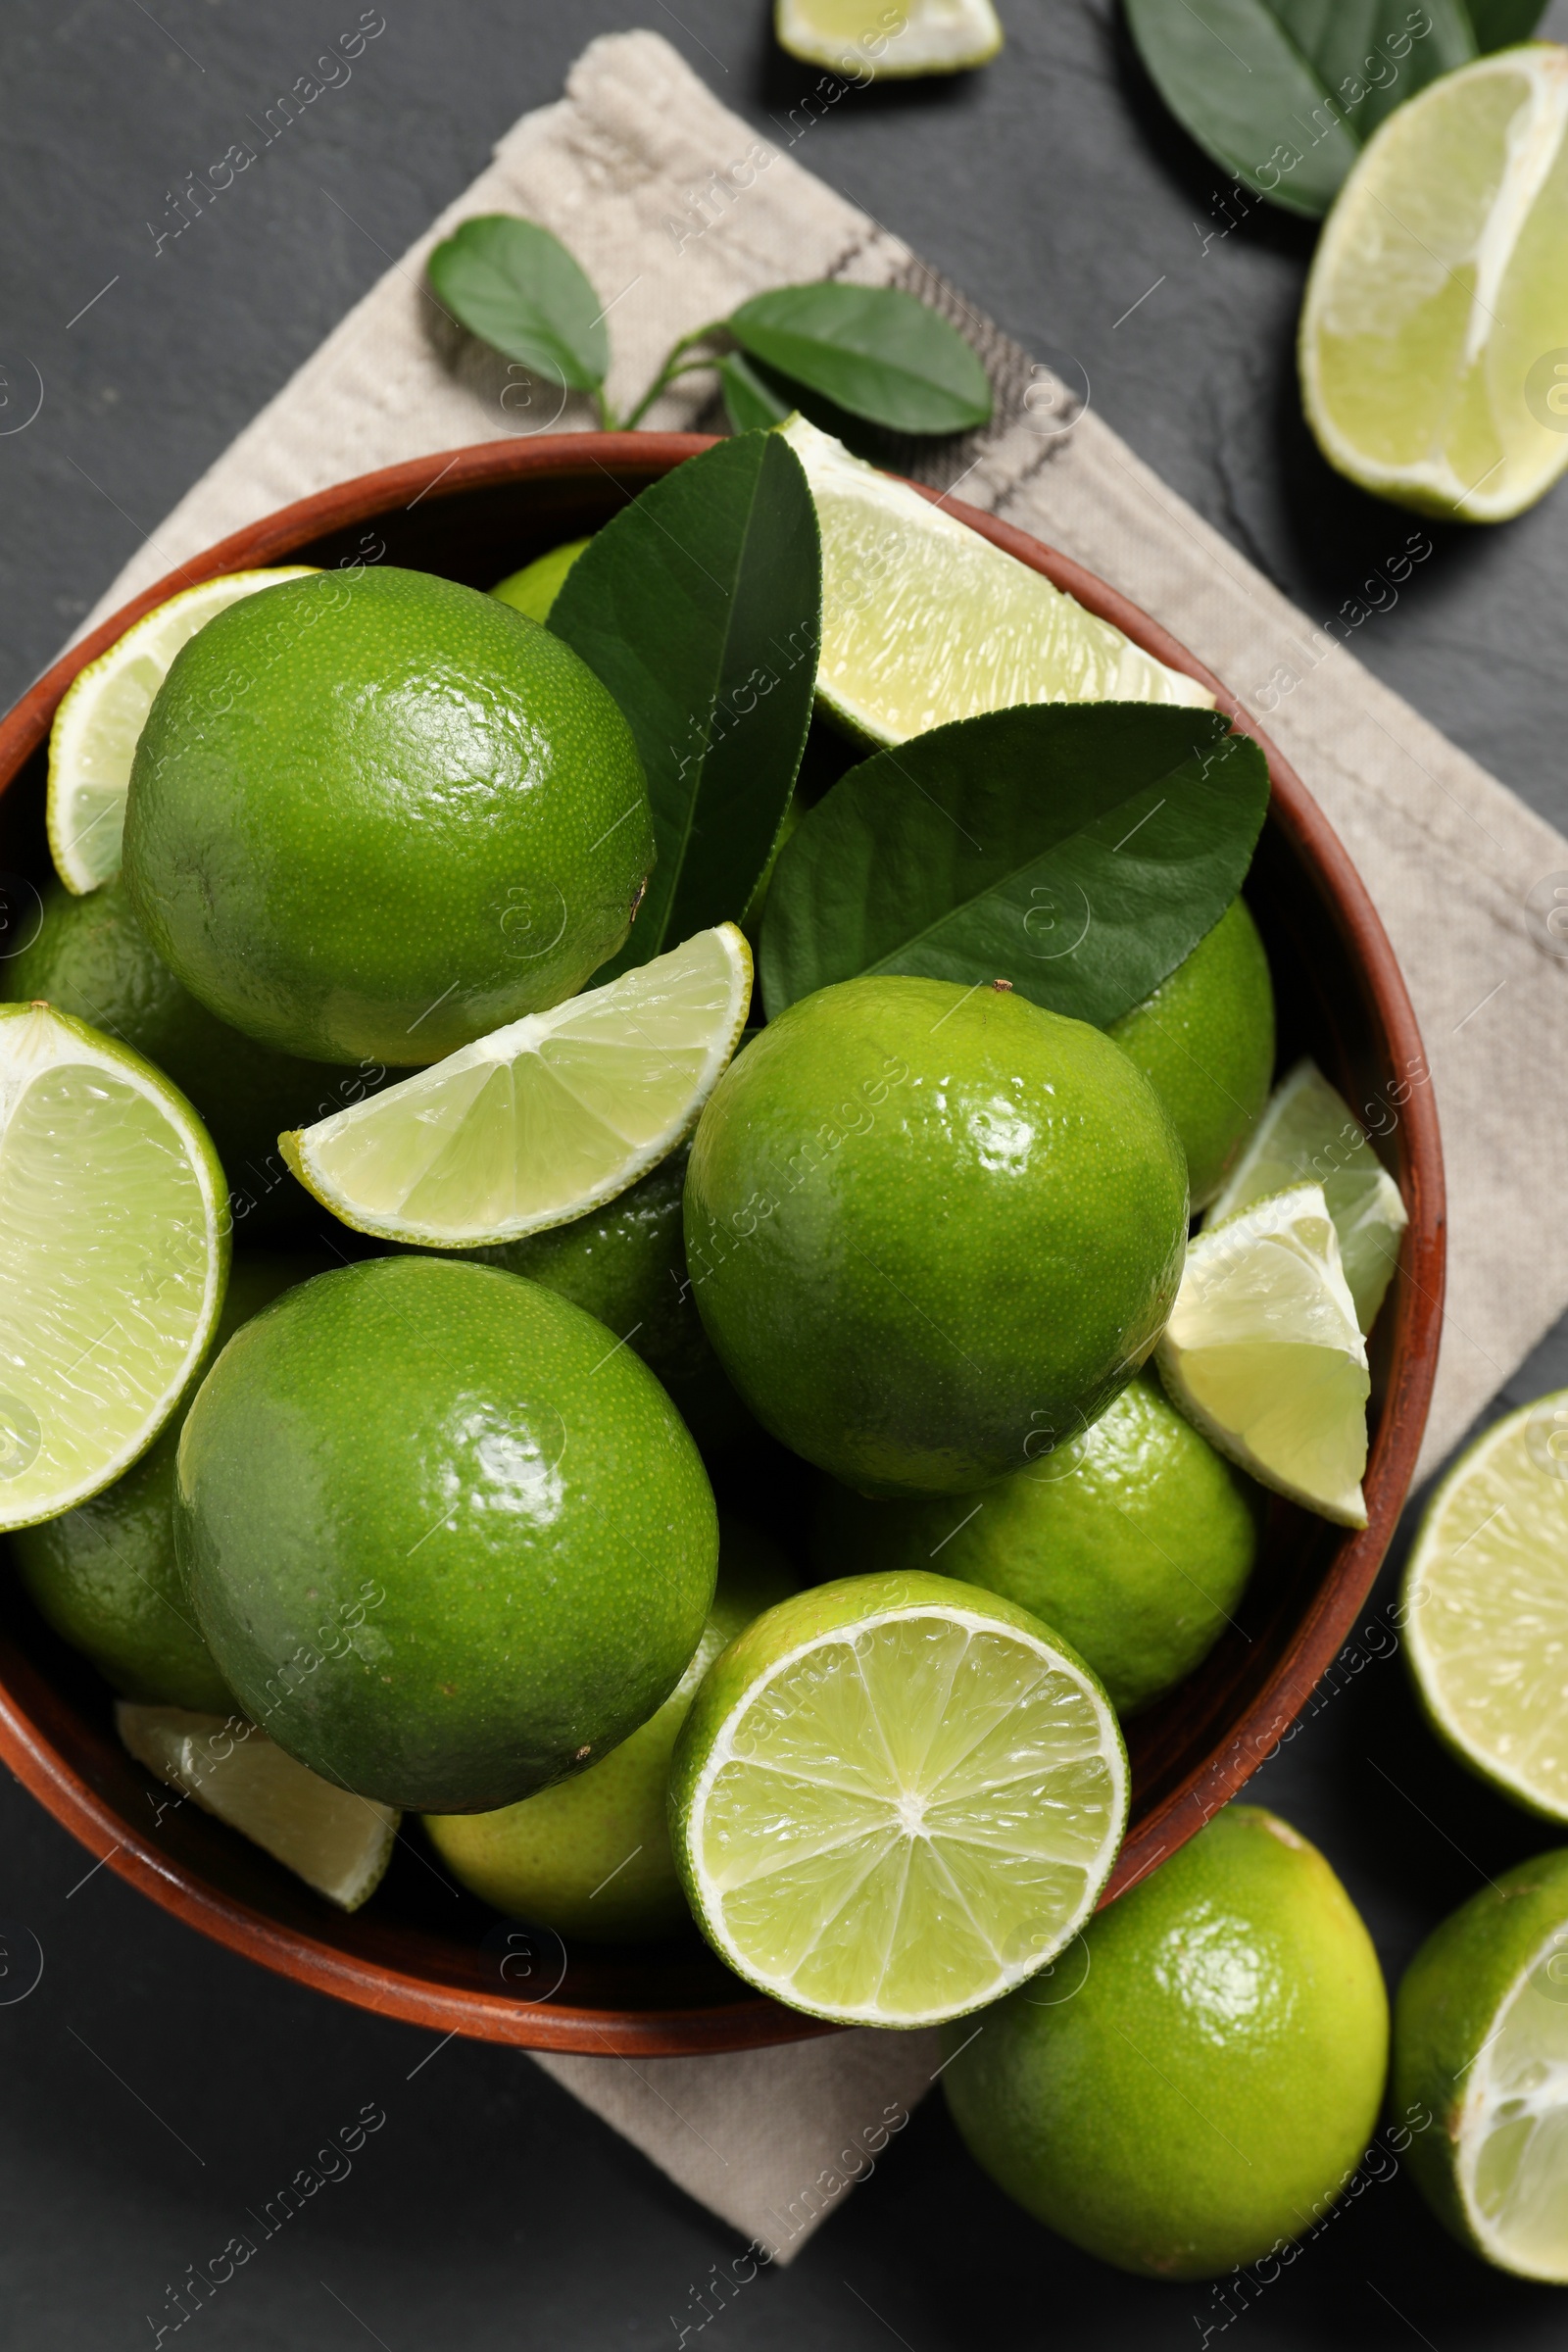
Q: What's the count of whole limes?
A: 11